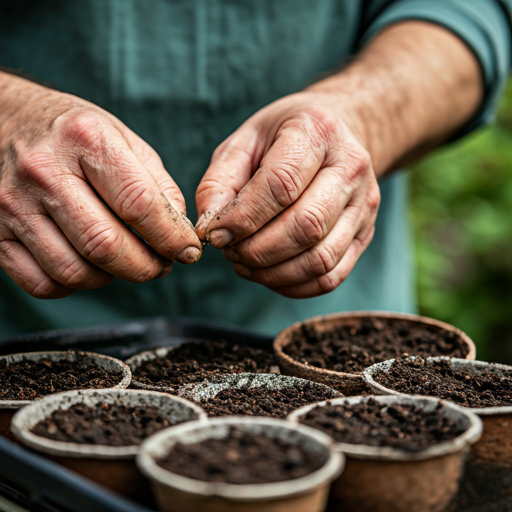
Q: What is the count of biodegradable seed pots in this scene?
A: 8